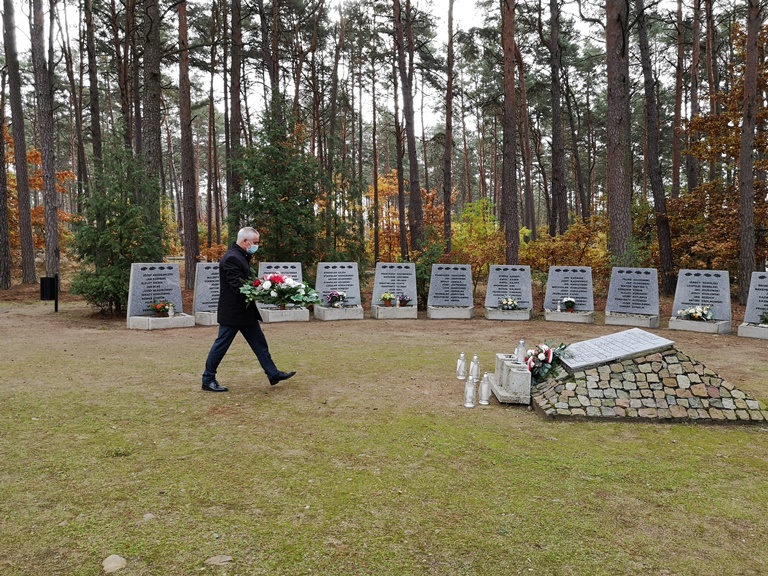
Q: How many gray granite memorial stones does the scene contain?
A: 11